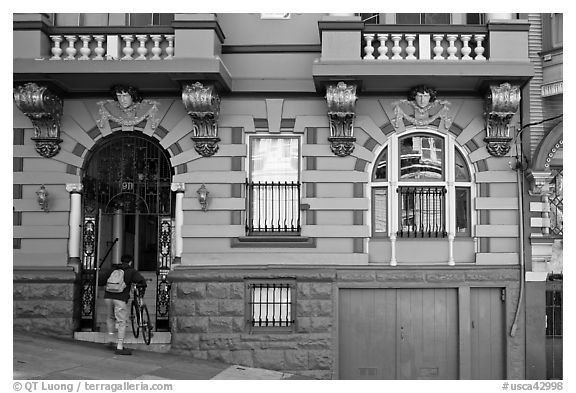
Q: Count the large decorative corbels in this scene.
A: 4